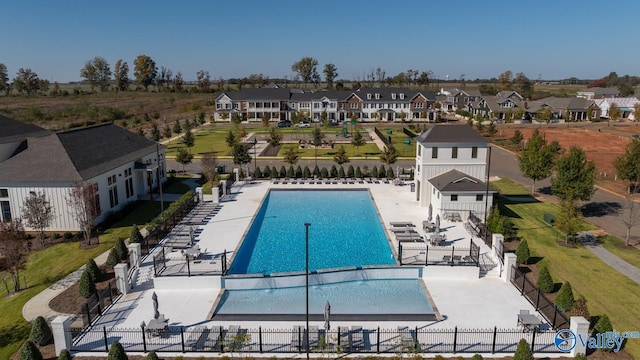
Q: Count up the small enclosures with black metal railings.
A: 2